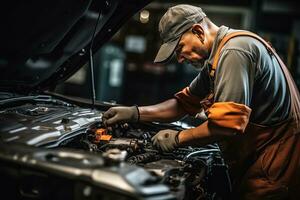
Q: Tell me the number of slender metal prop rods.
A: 1